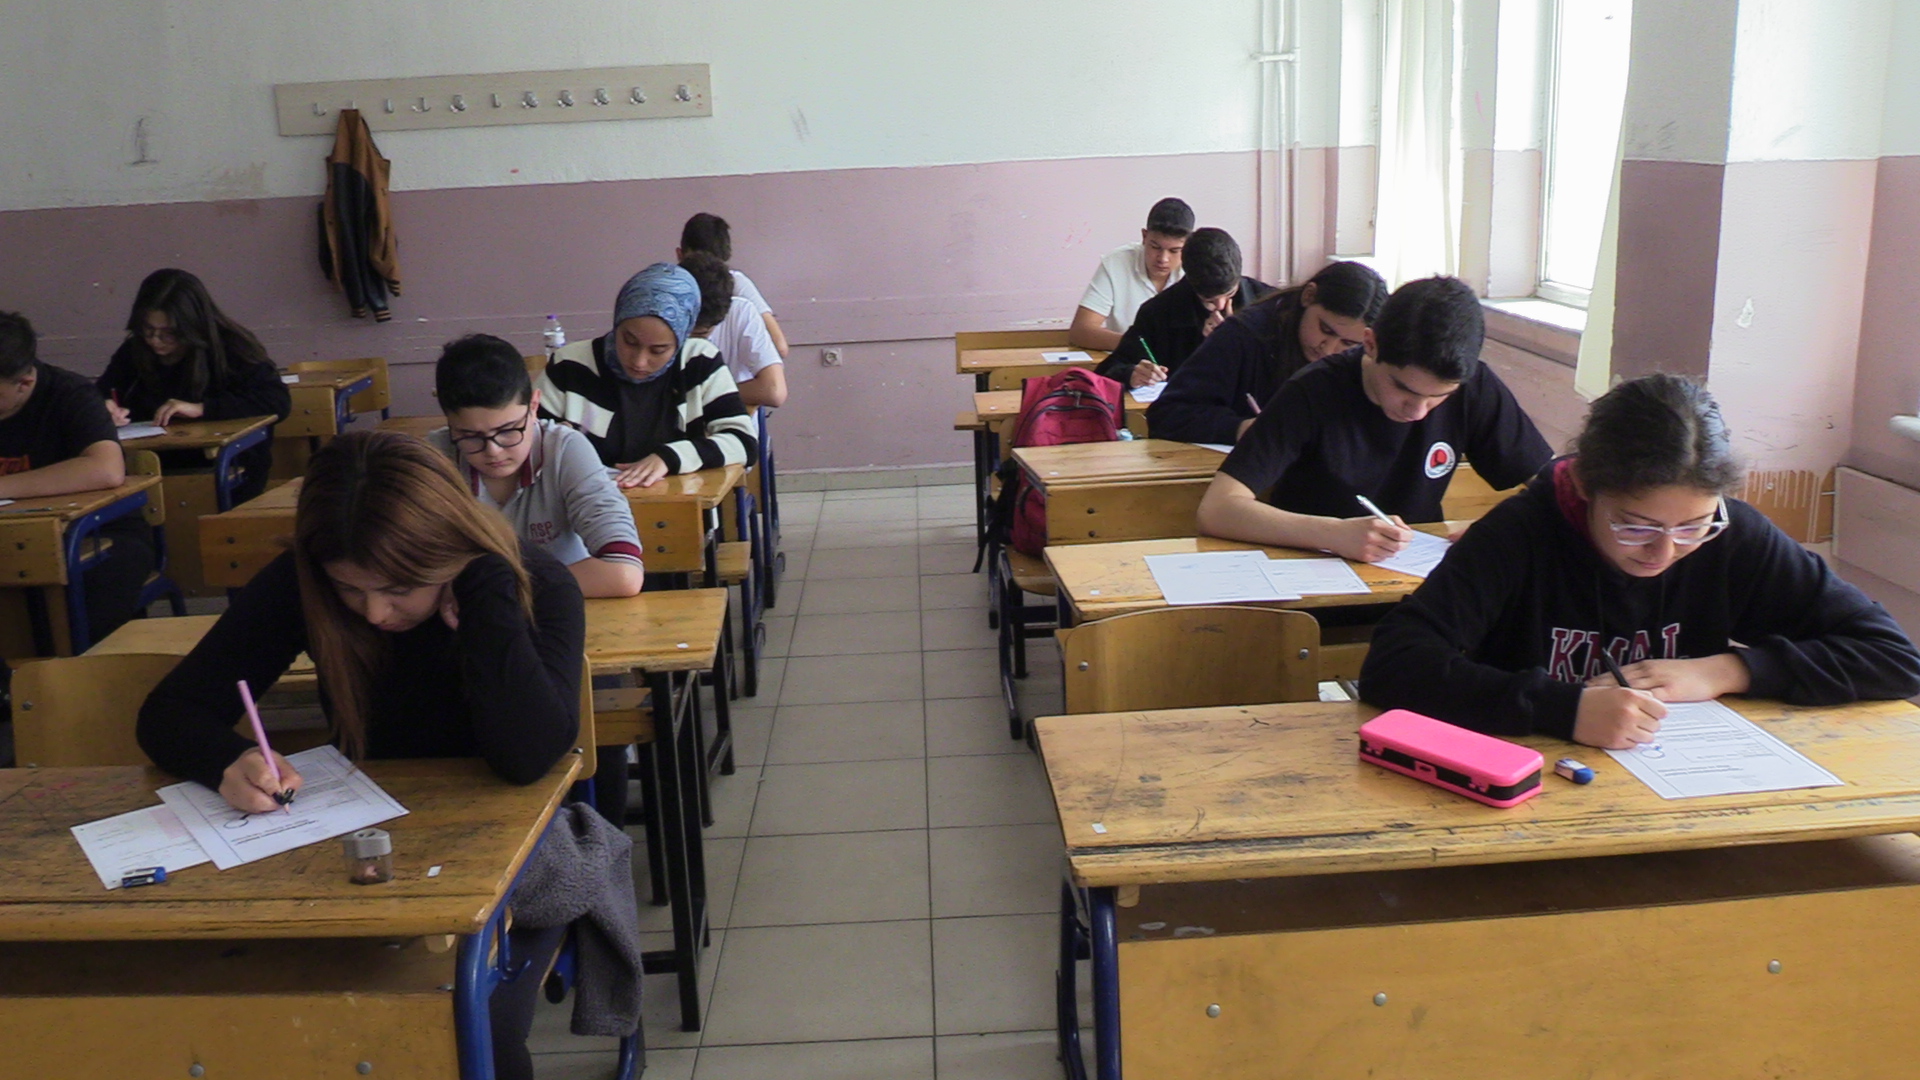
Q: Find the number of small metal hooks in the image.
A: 11